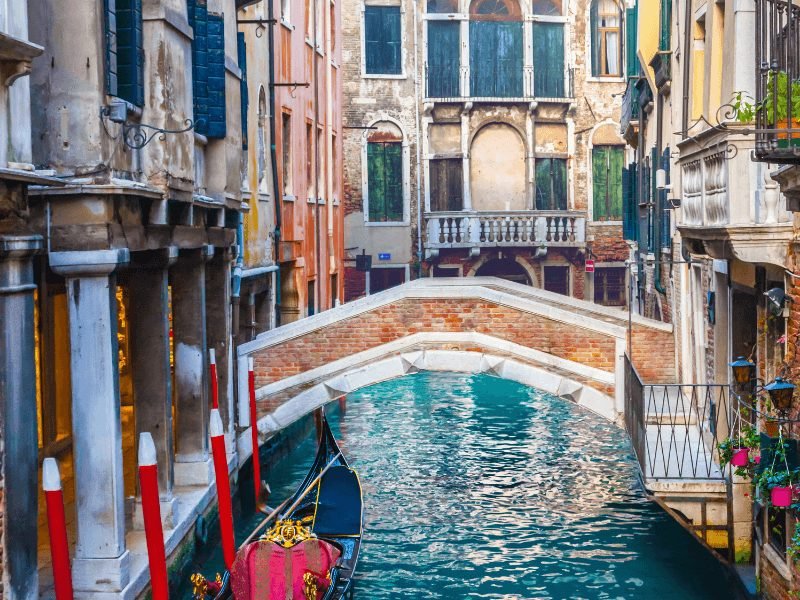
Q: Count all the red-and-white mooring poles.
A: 5